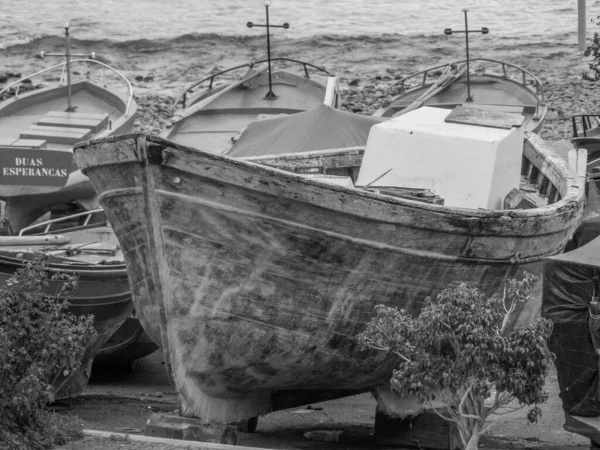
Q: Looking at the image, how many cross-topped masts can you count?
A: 3